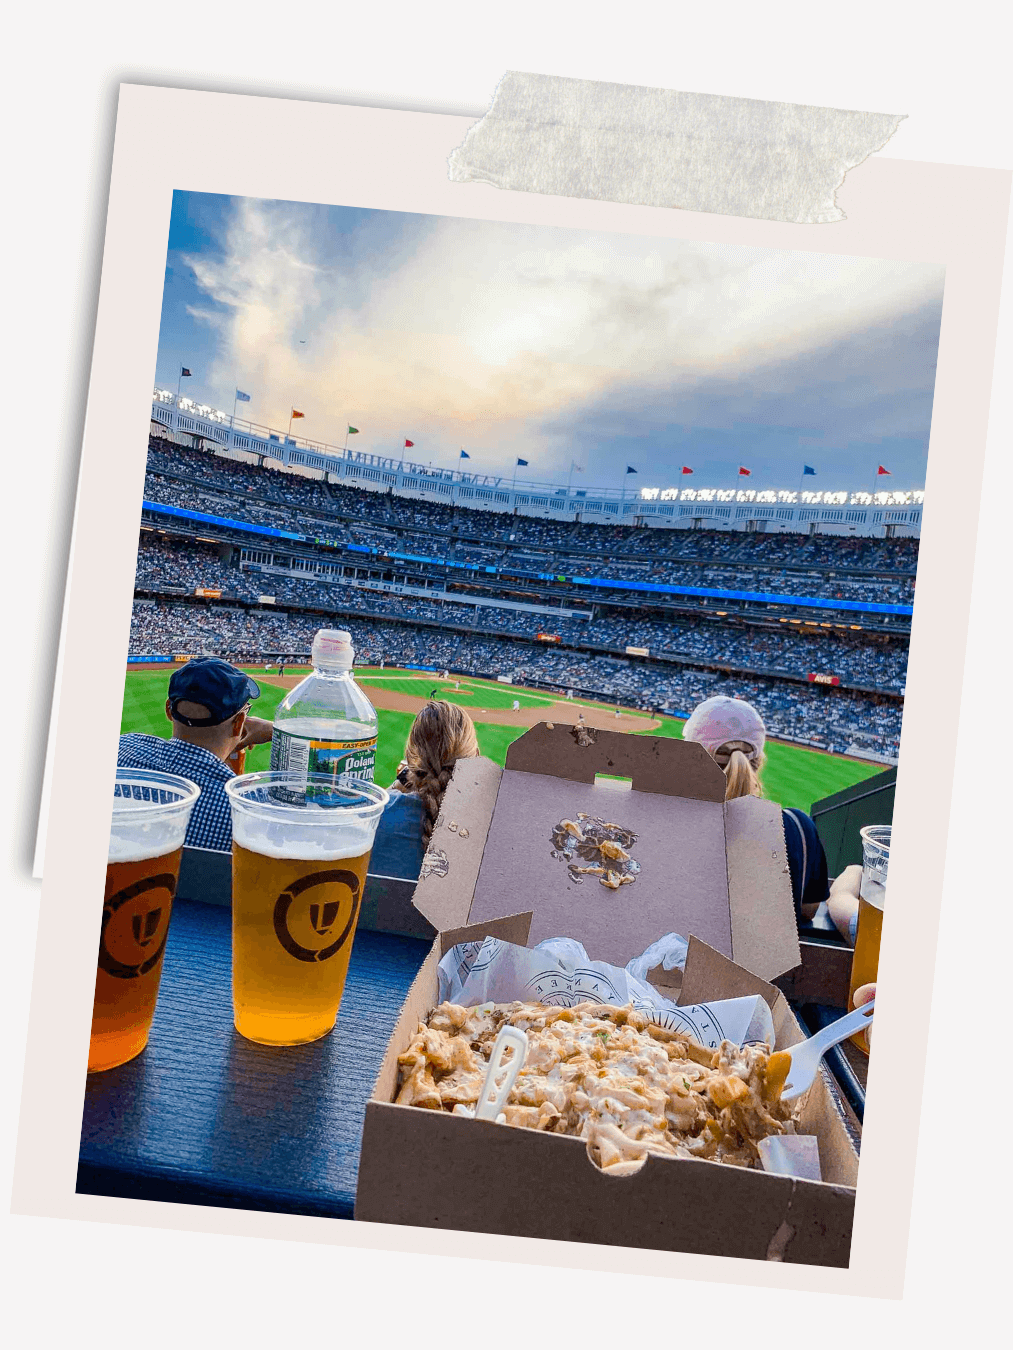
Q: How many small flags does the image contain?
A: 13